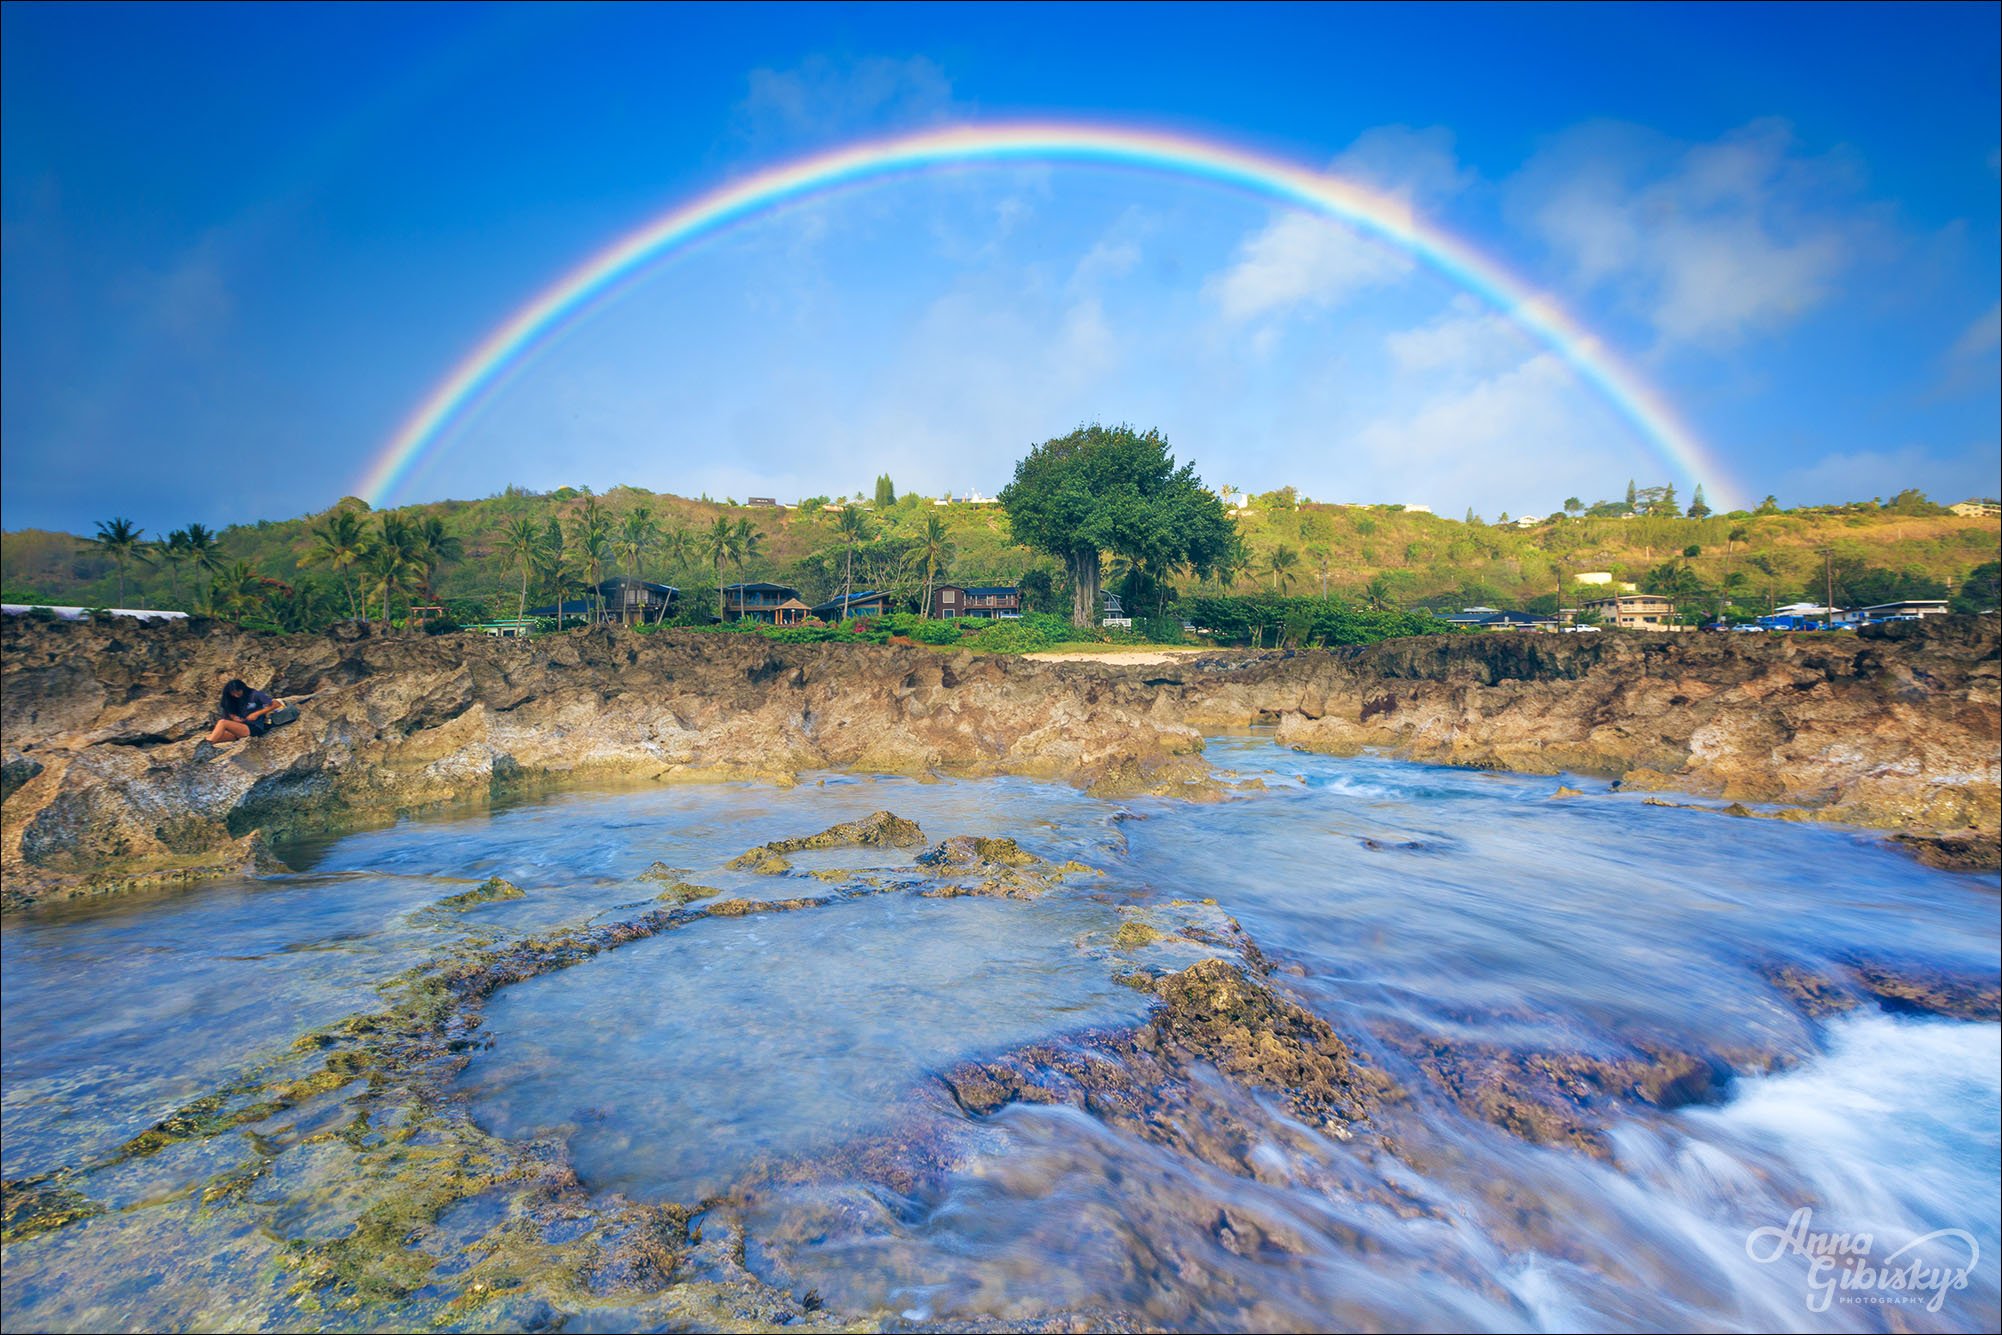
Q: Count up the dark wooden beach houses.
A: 4